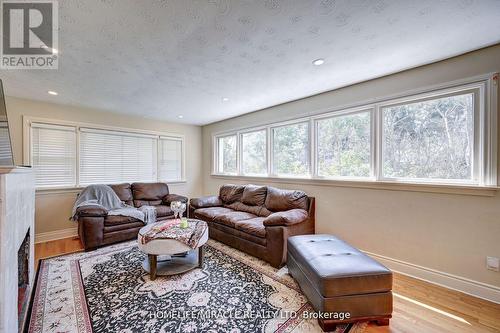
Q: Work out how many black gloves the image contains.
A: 0